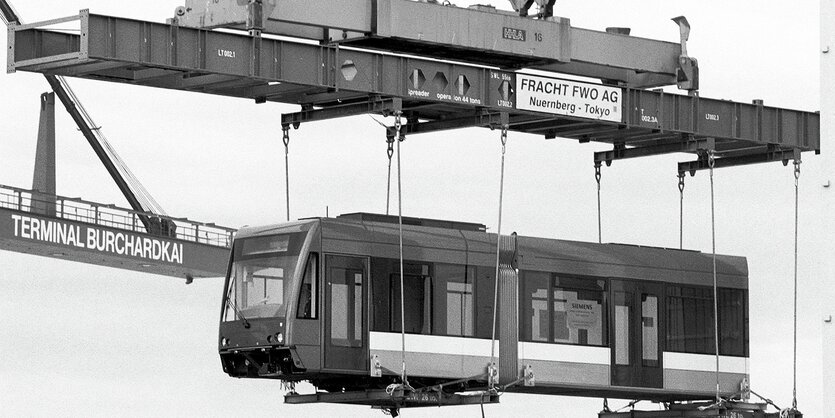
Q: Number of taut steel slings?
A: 8